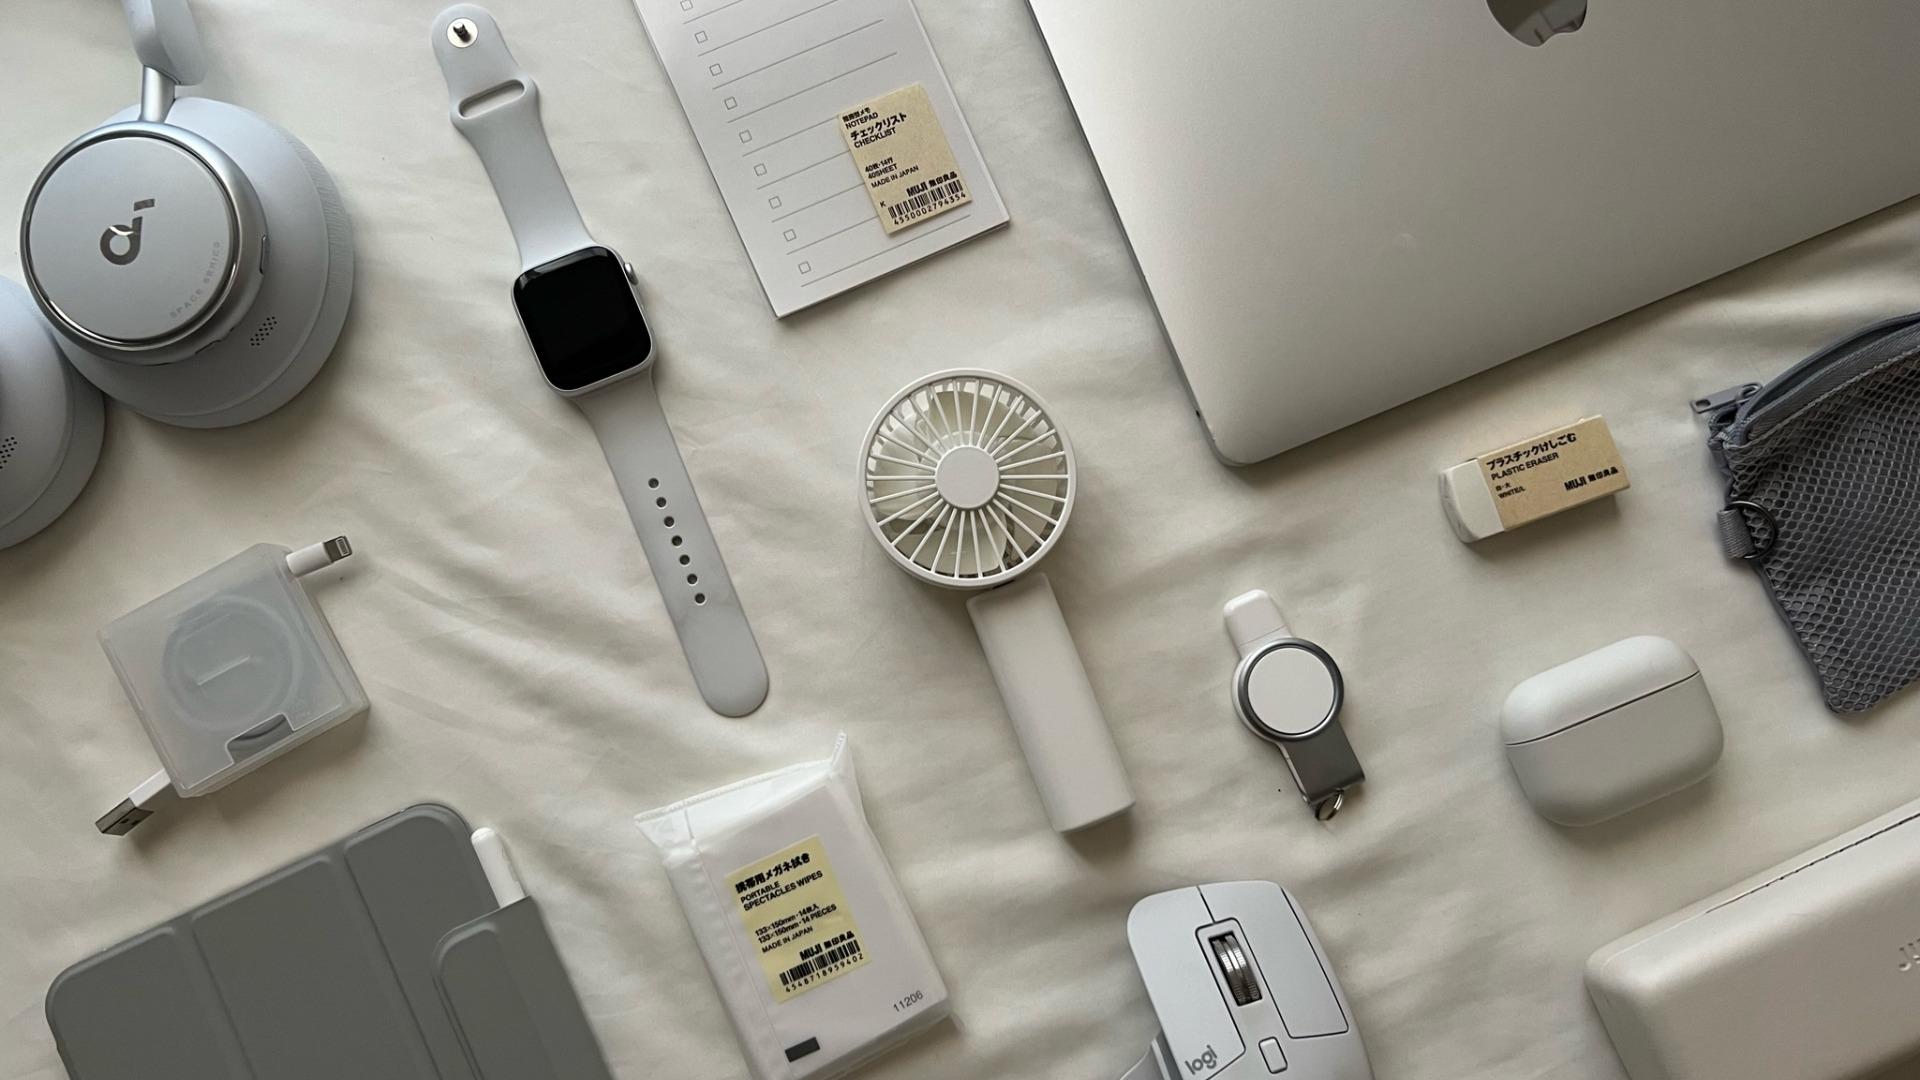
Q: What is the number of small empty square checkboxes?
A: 9